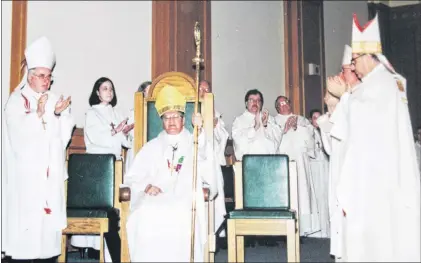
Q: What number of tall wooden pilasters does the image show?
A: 3